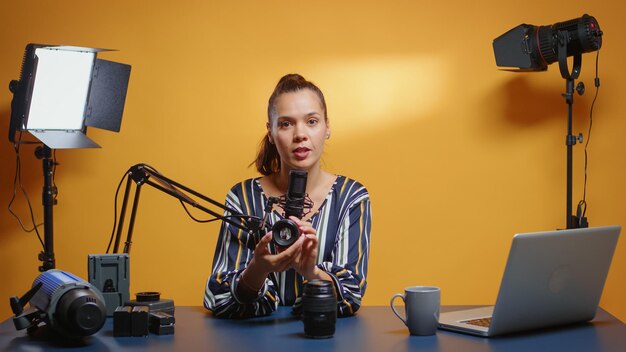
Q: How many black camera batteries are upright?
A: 2